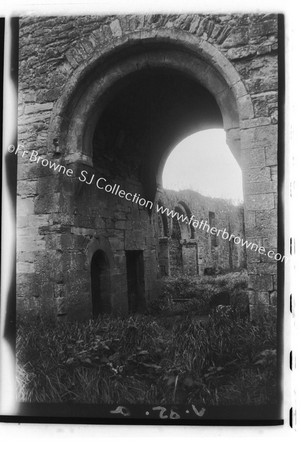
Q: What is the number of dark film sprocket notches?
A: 4